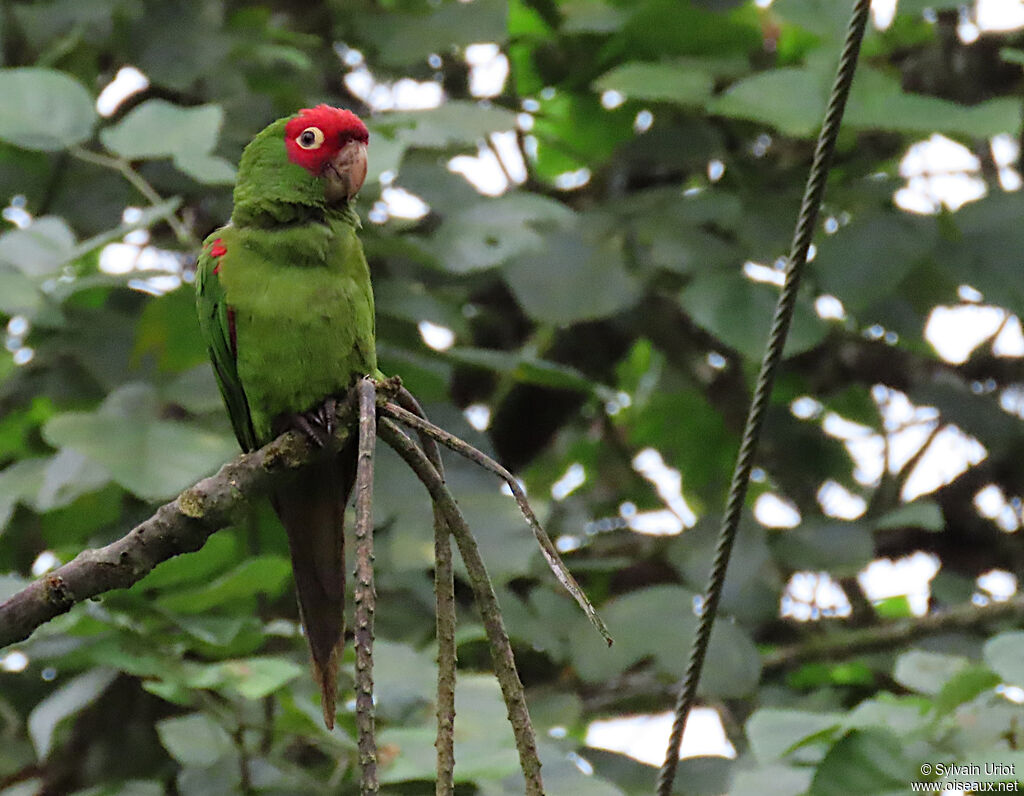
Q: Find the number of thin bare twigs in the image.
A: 4